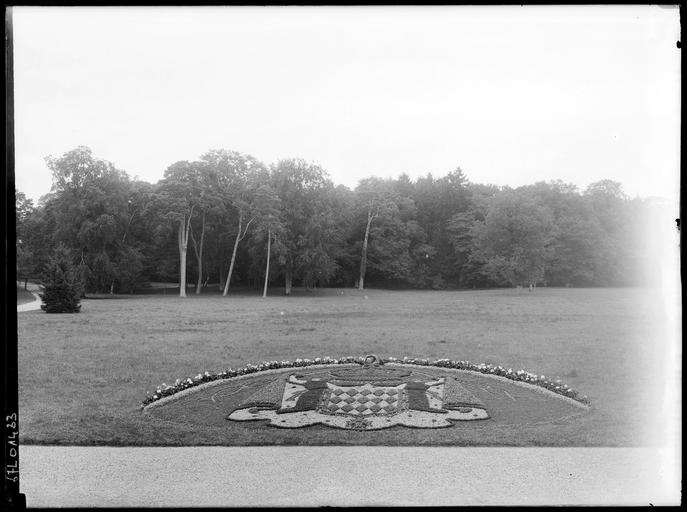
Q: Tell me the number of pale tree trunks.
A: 5